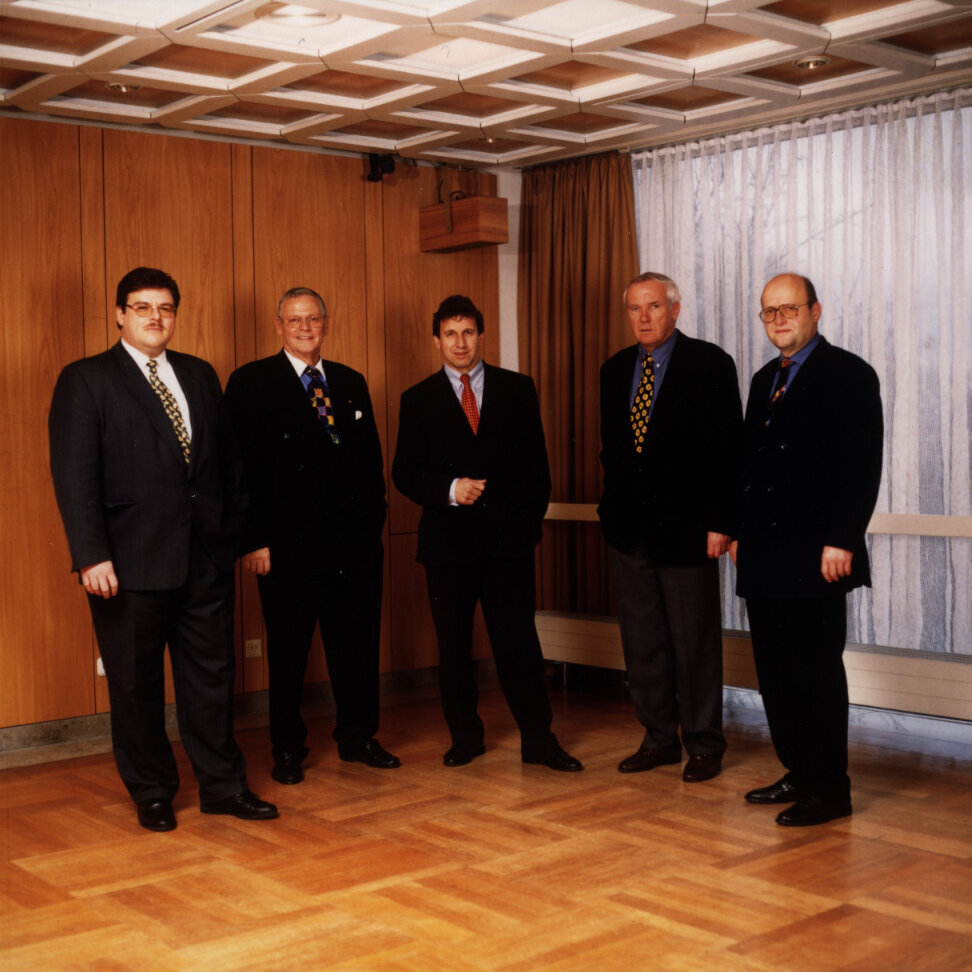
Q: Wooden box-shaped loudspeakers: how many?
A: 1